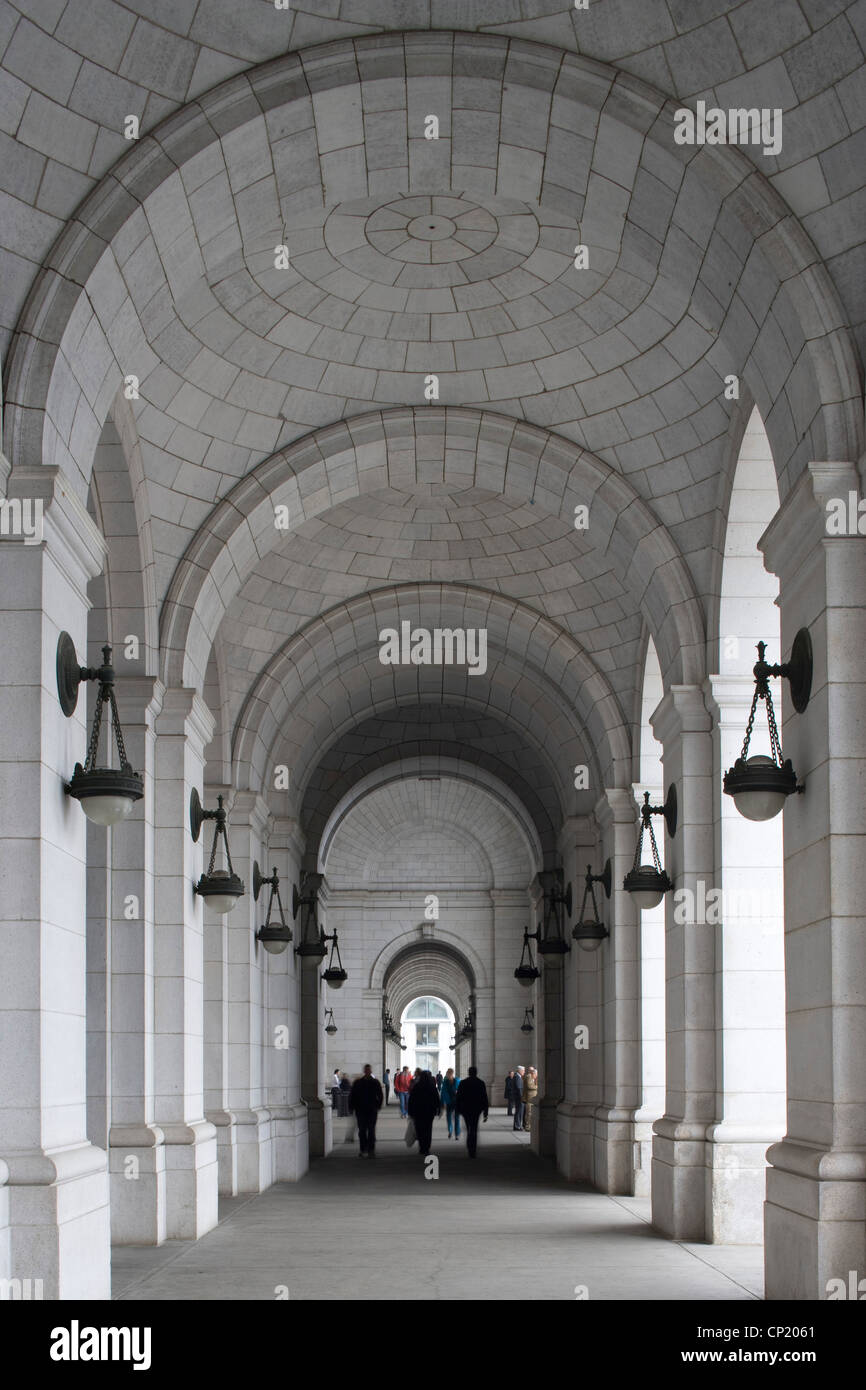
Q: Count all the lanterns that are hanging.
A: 12